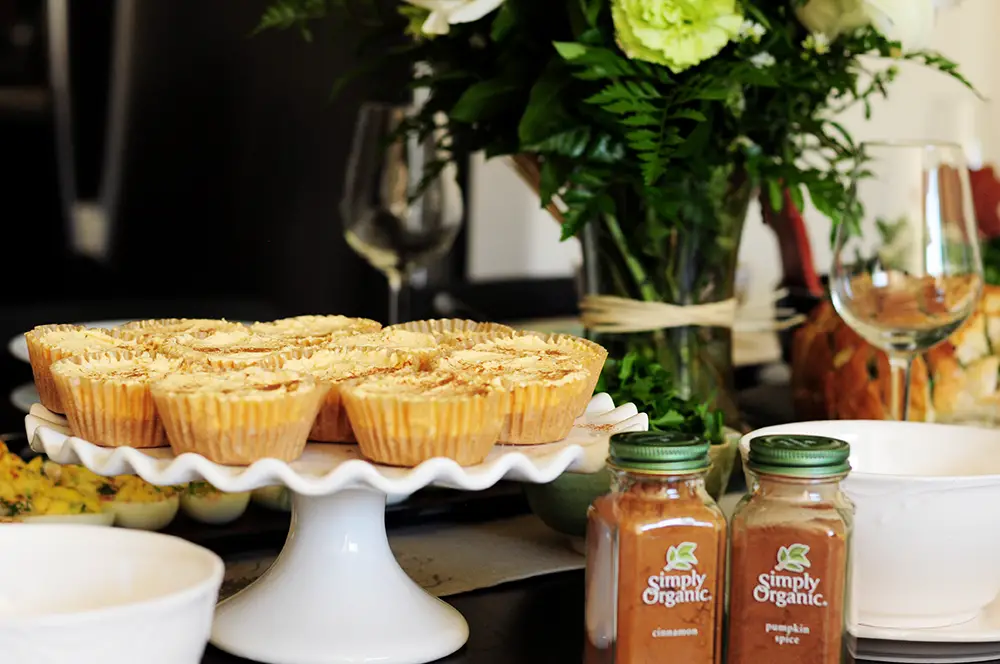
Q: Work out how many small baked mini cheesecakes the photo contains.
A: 12